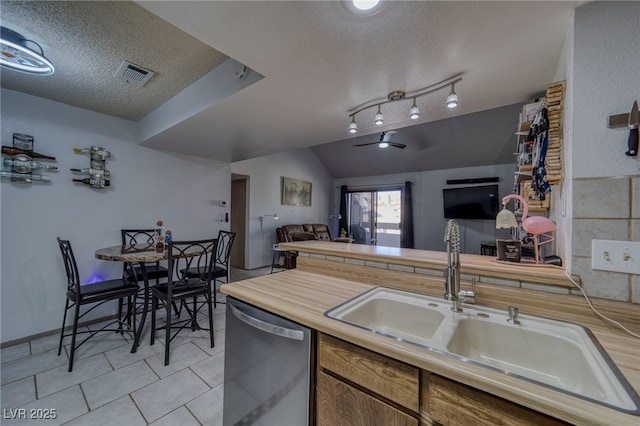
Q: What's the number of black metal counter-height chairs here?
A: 4